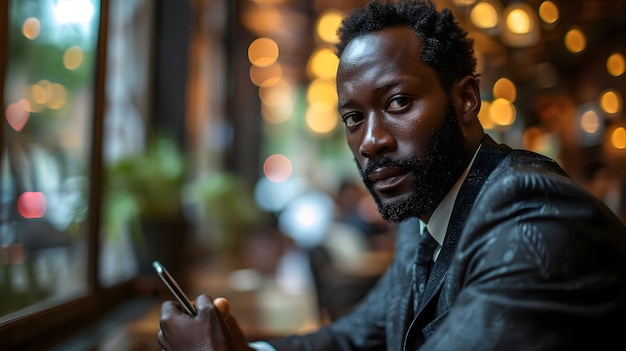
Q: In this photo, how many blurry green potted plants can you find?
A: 2